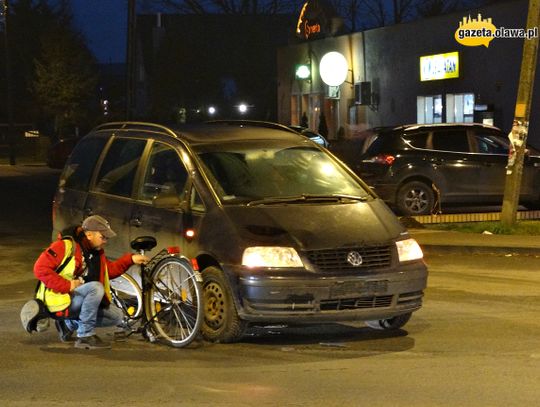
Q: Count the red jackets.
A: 1